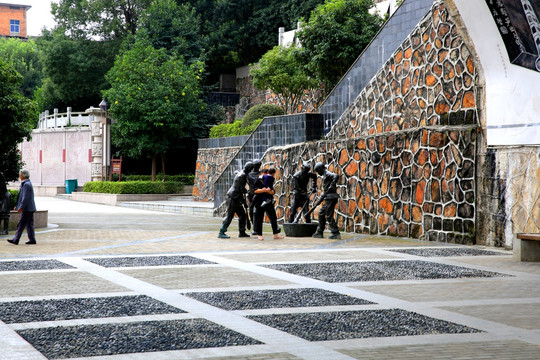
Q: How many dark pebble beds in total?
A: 8